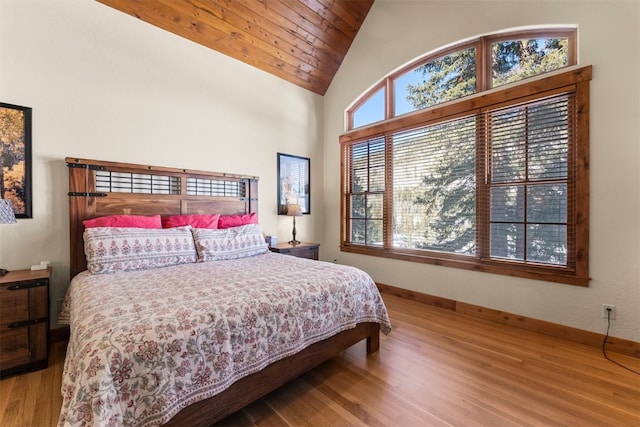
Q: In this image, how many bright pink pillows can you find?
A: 3